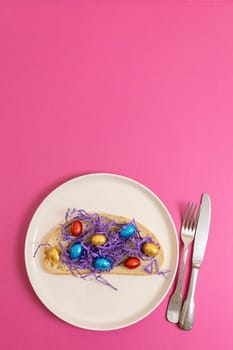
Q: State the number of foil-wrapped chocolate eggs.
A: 7